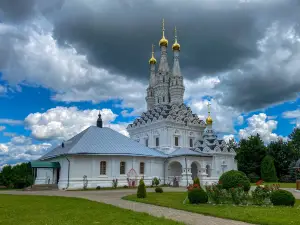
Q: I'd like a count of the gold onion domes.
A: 4